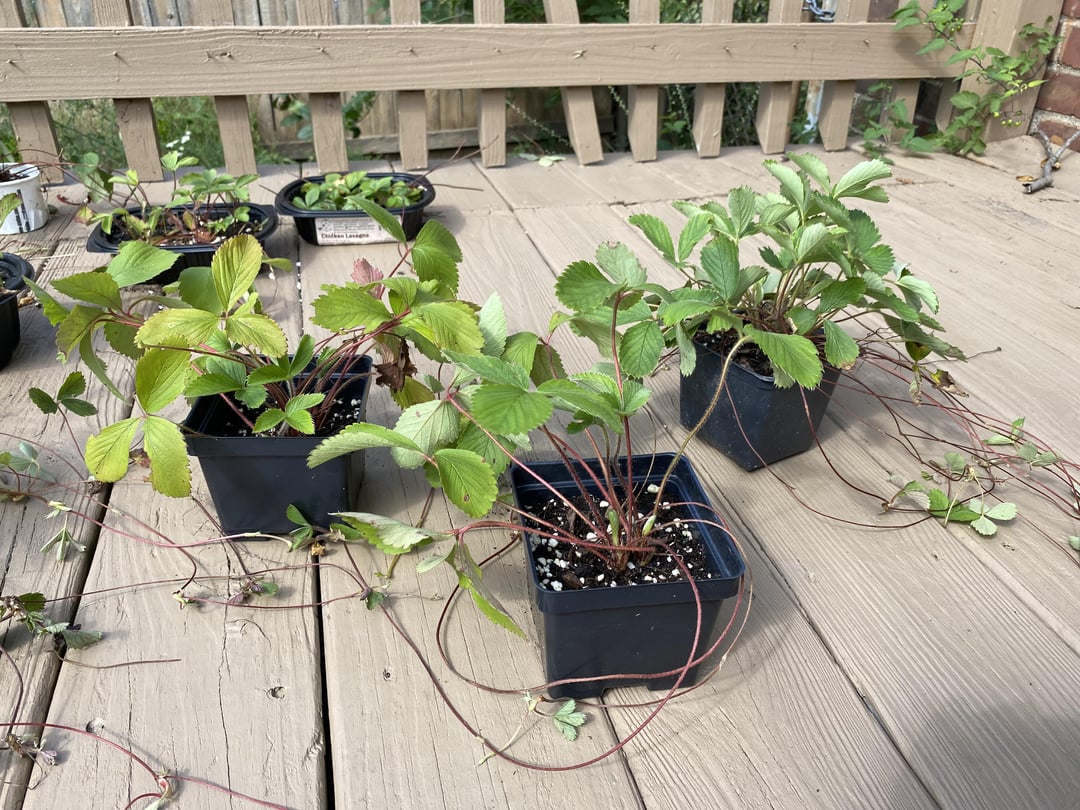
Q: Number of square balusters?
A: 13